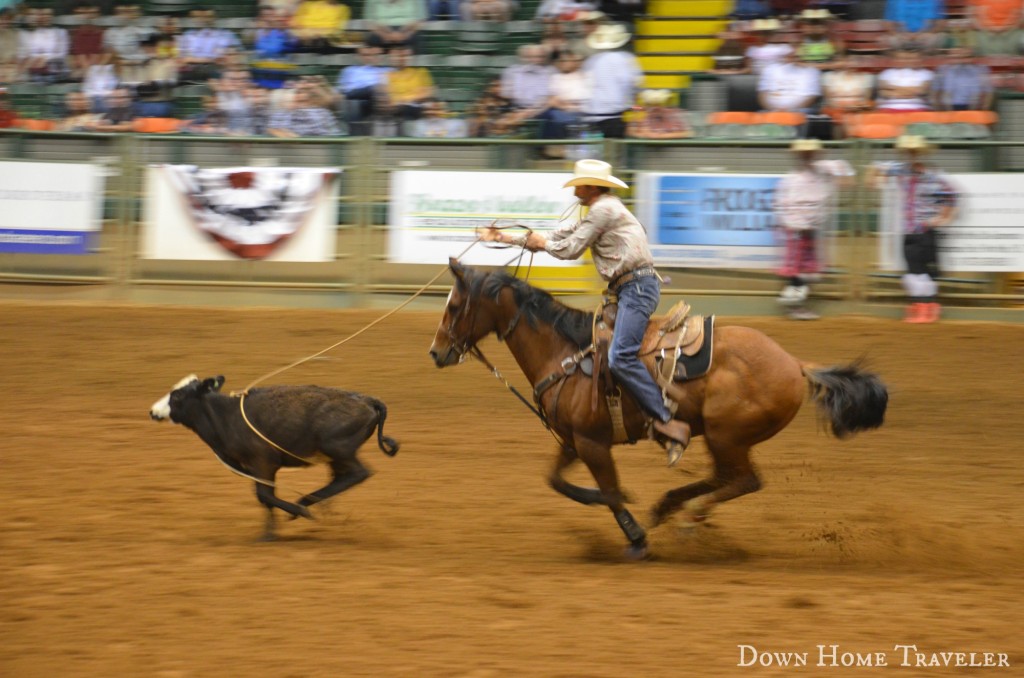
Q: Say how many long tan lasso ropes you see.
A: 1